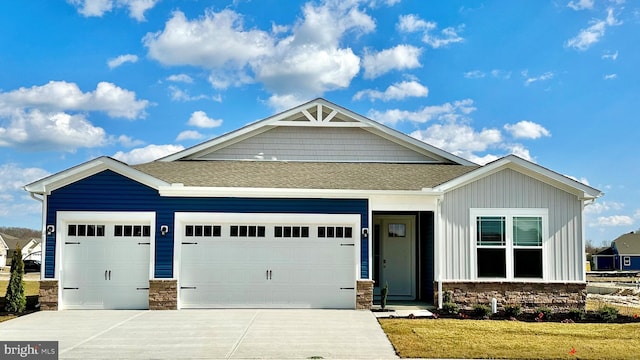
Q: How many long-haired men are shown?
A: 0